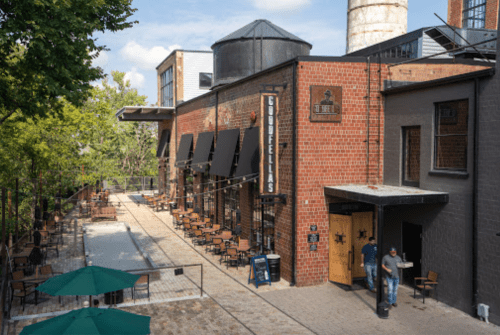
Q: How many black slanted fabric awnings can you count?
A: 5